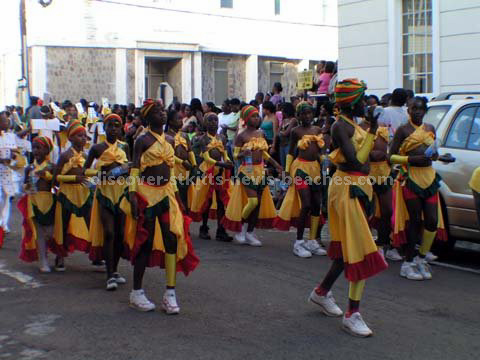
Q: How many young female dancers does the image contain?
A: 11